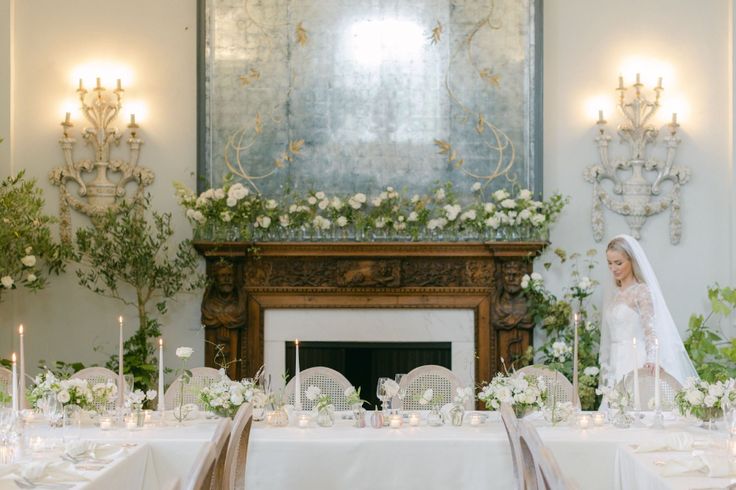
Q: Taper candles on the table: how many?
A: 8